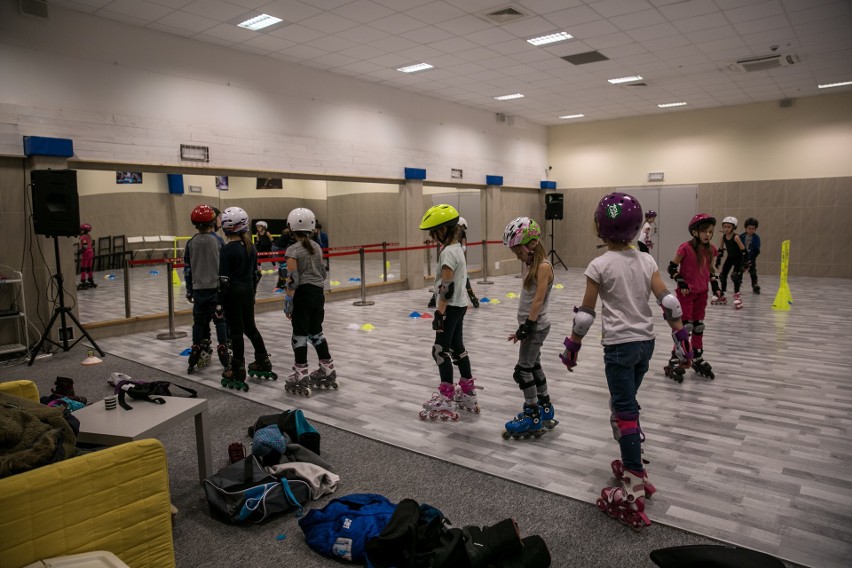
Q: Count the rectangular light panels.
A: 8